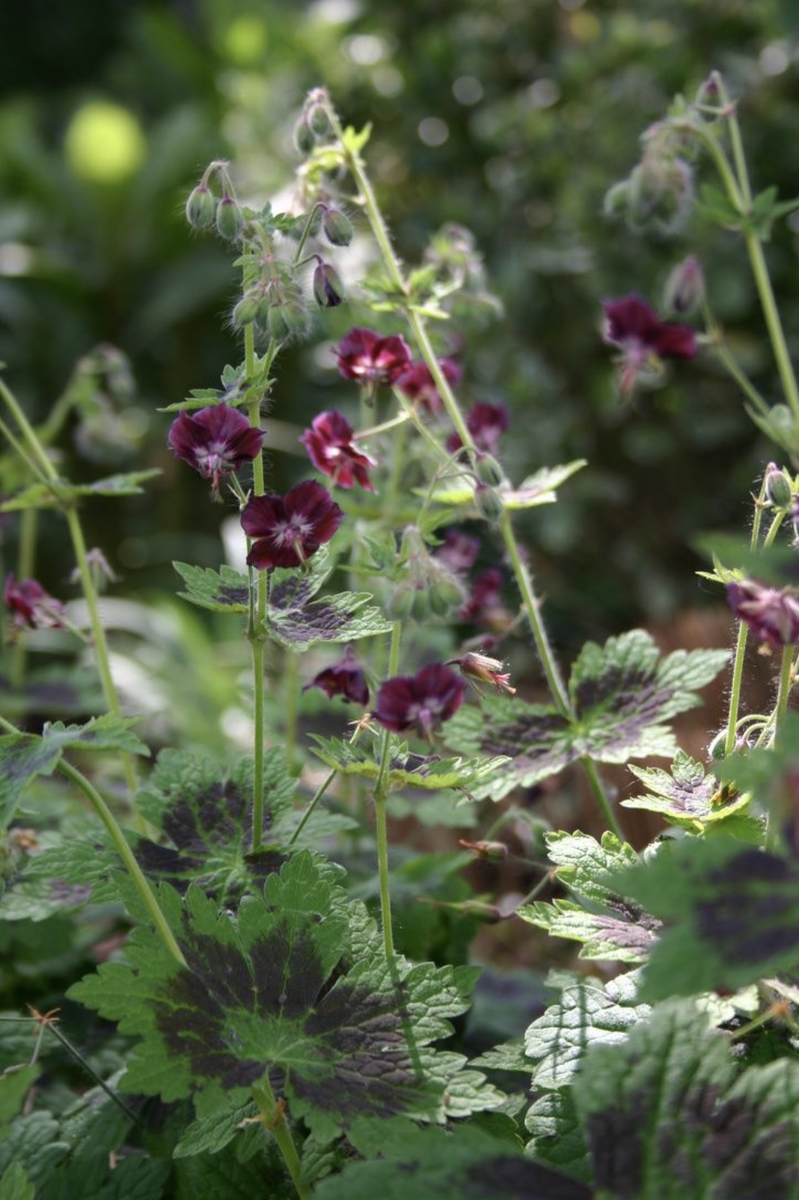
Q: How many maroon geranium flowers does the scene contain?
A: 13